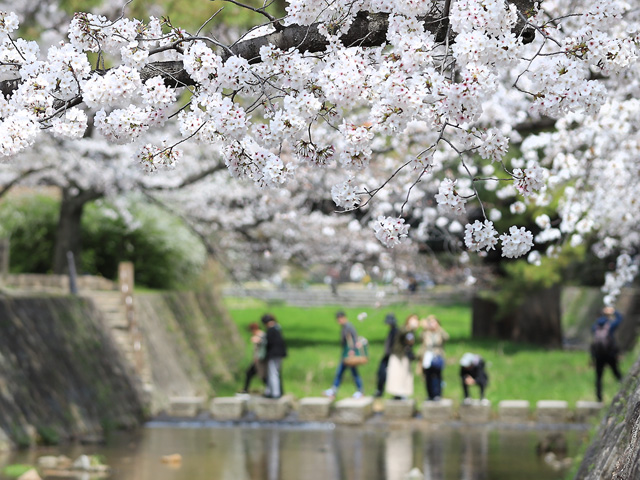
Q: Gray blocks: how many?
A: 11